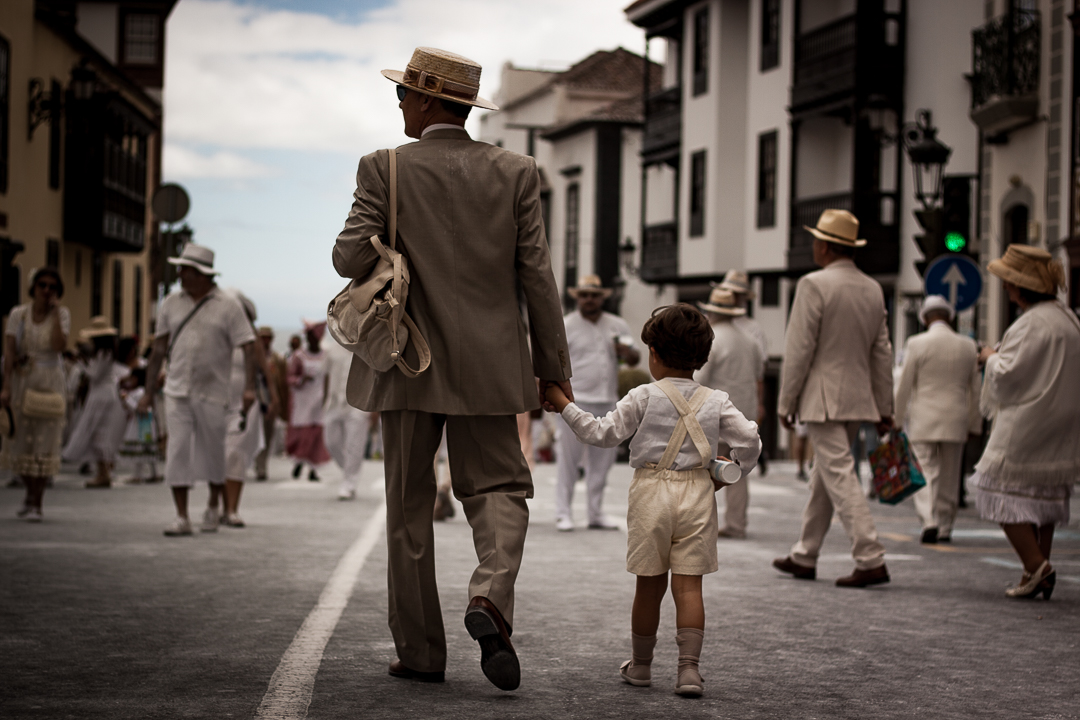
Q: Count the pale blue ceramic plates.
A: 0